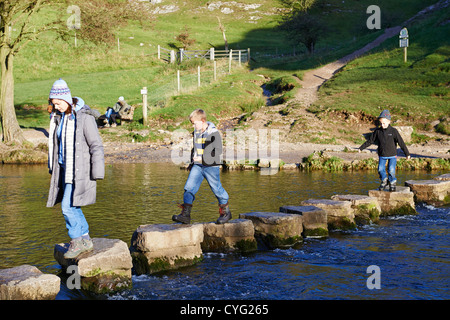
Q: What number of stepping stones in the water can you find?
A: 11